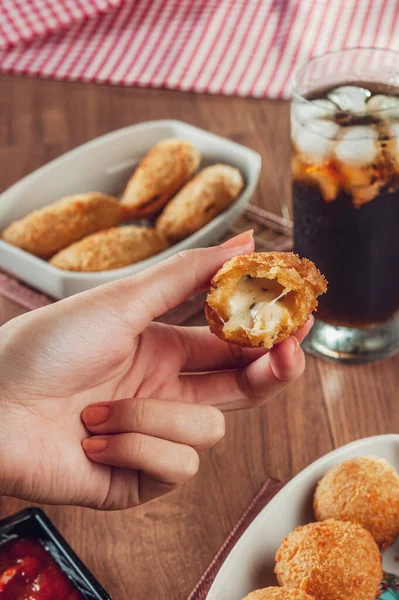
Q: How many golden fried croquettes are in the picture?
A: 8